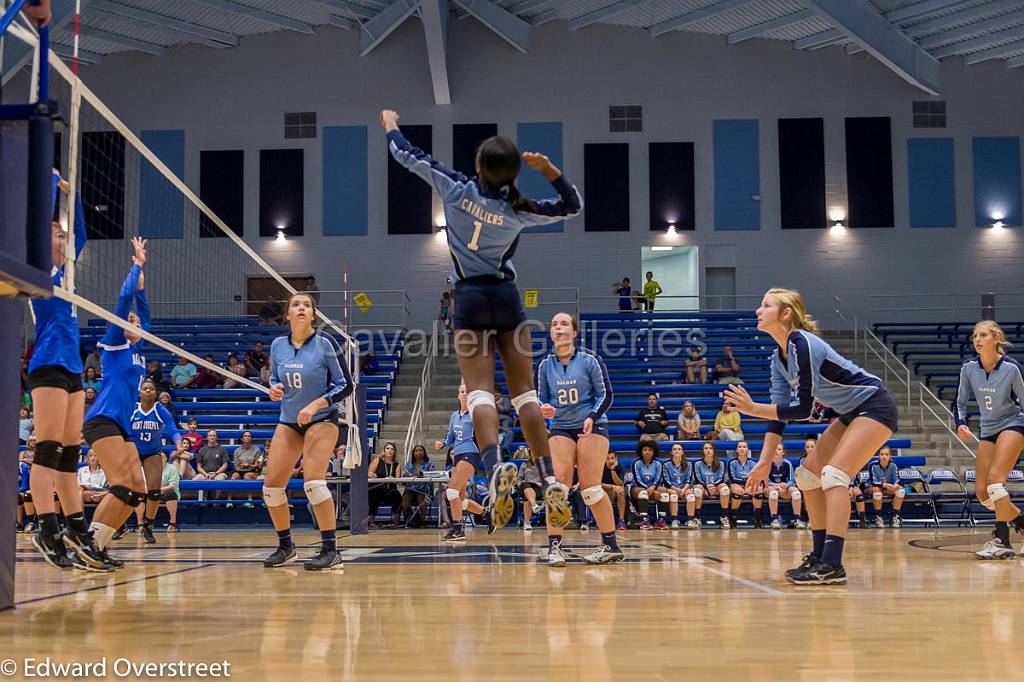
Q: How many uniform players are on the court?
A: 9